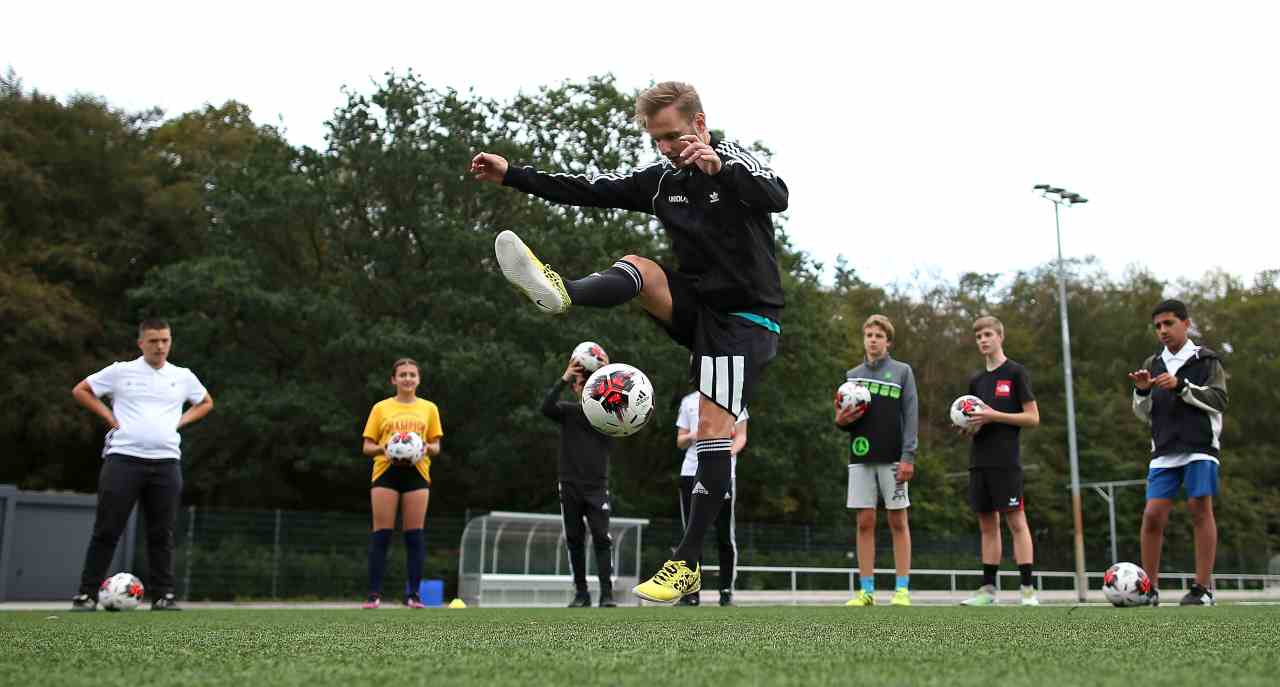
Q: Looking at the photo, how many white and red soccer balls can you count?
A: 7